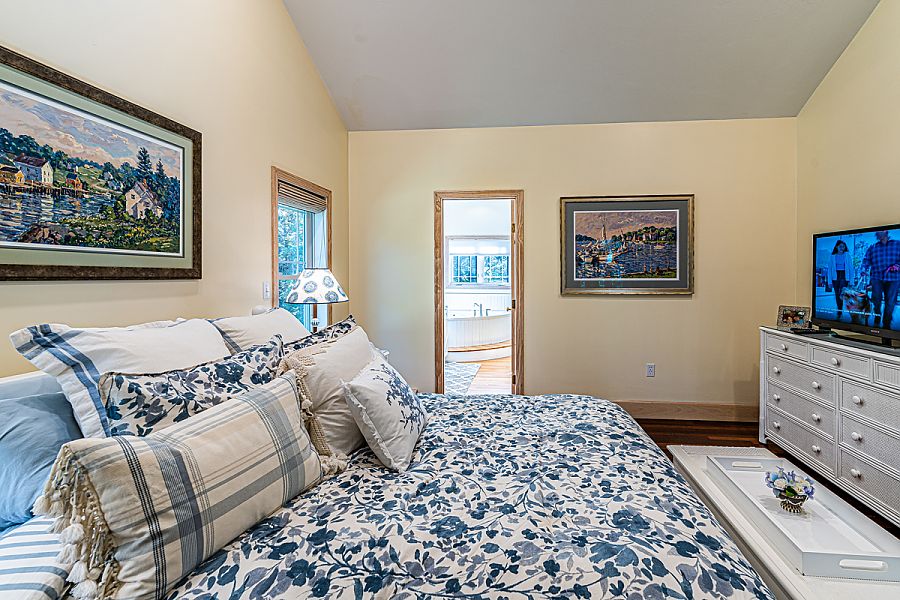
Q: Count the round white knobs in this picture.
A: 11